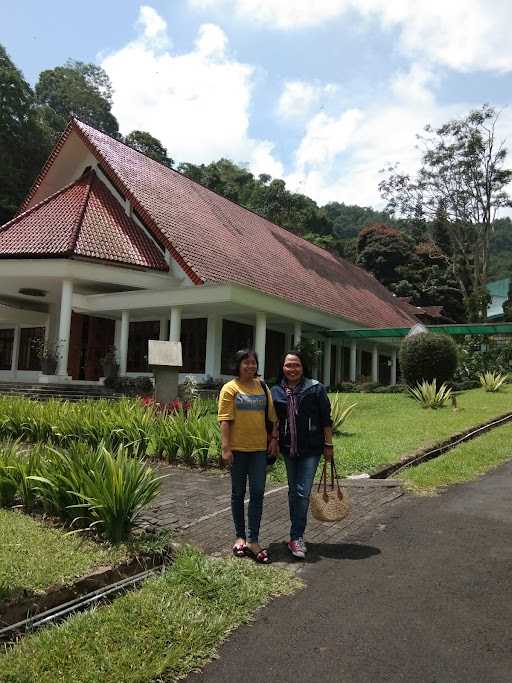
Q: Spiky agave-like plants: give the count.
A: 3